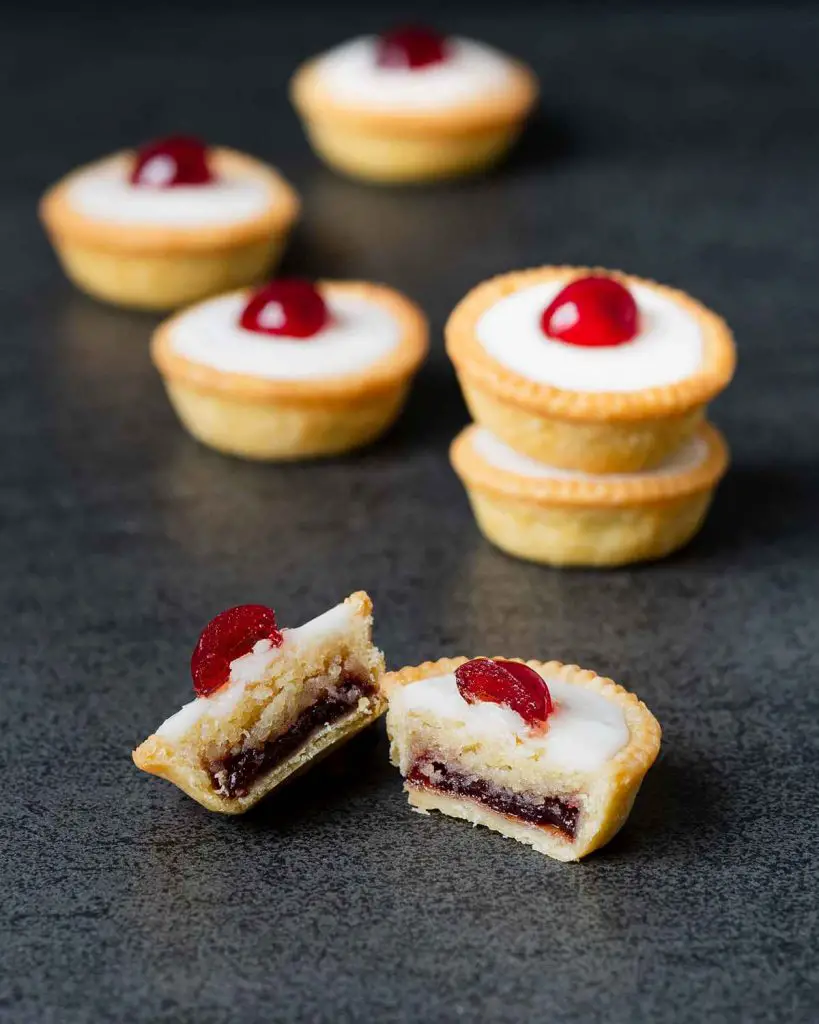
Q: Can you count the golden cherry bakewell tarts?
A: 6